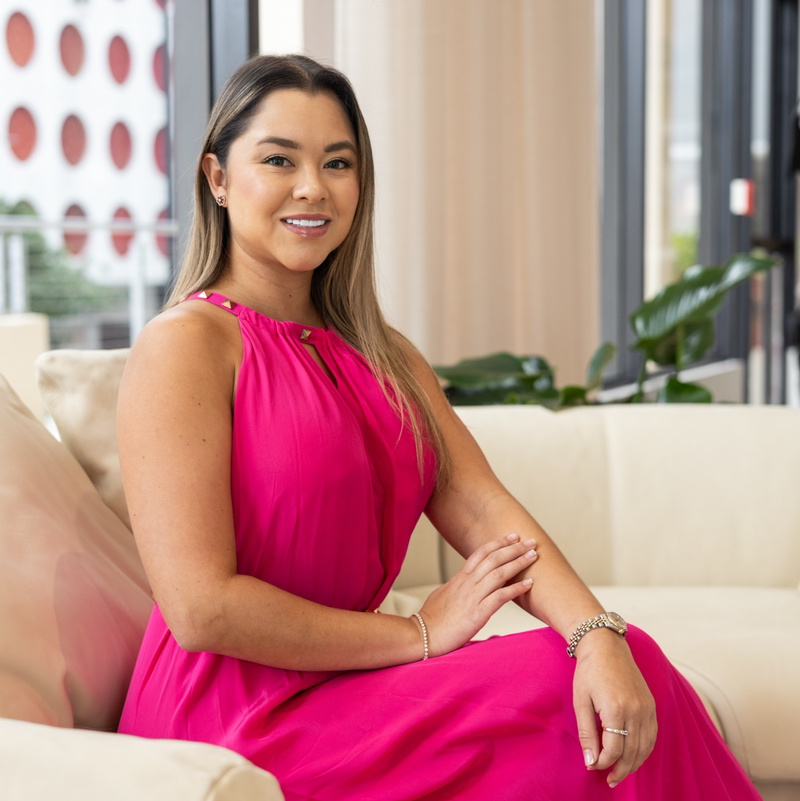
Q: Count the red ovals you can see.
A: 11